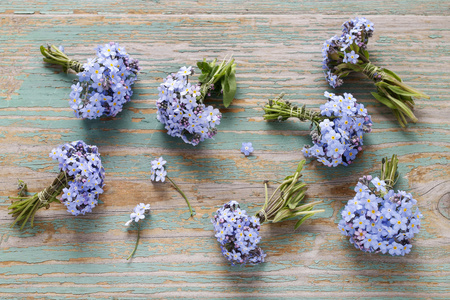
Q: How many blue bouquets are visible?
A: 7